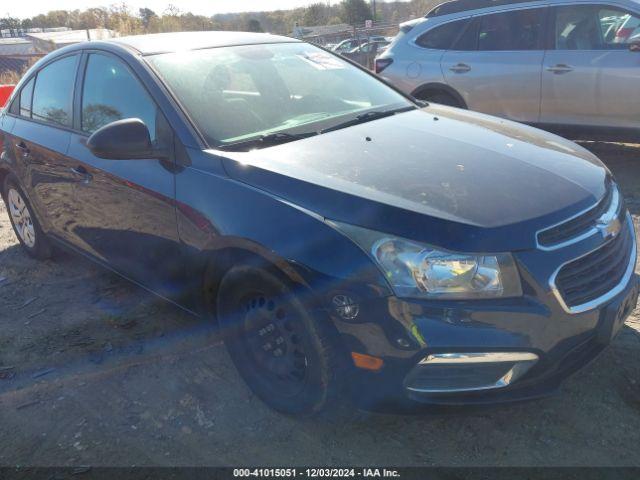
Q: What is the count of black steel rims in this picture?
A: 1